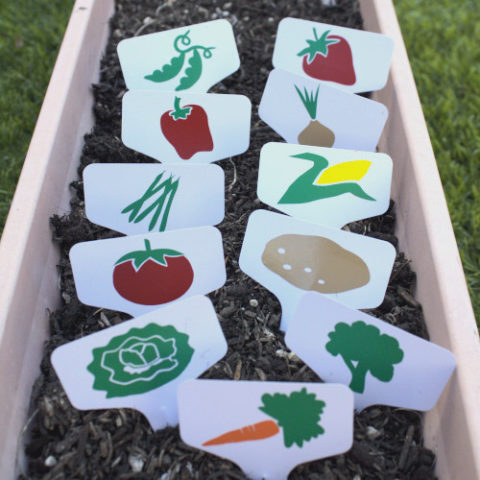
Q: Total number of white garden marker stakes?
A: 11